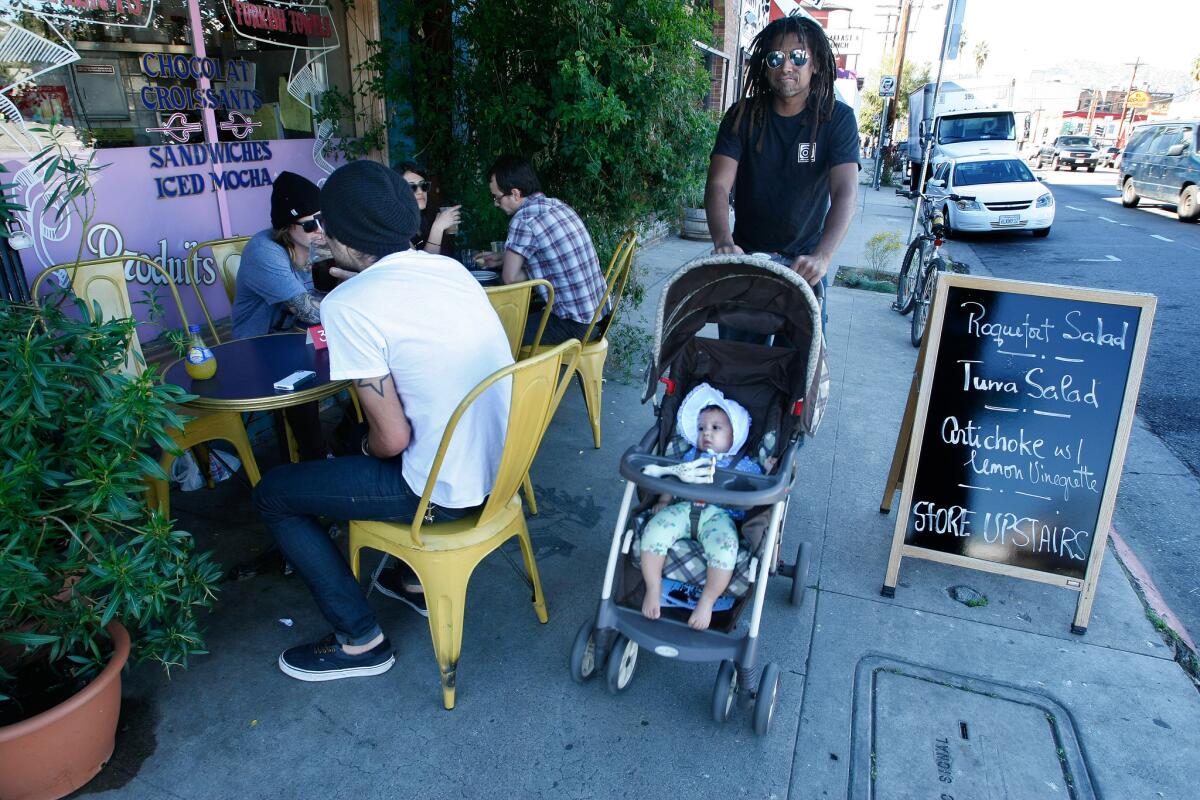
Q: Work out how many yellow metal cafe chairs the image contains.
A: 5